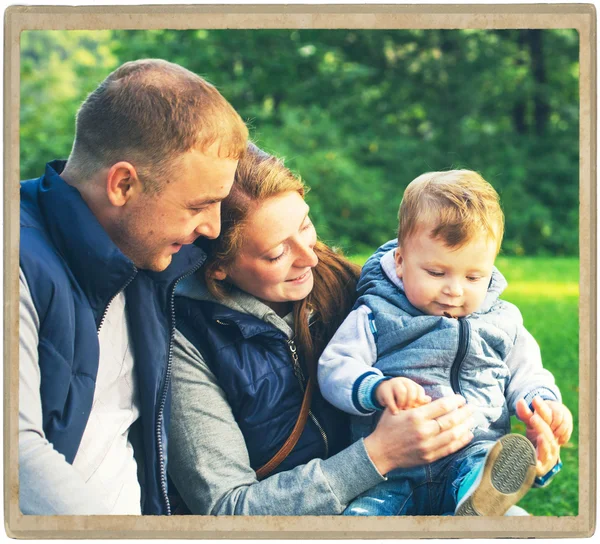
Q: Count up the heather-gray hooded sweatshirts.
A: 1